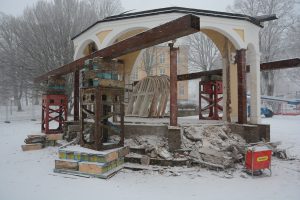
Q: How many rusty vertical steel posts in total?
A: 3